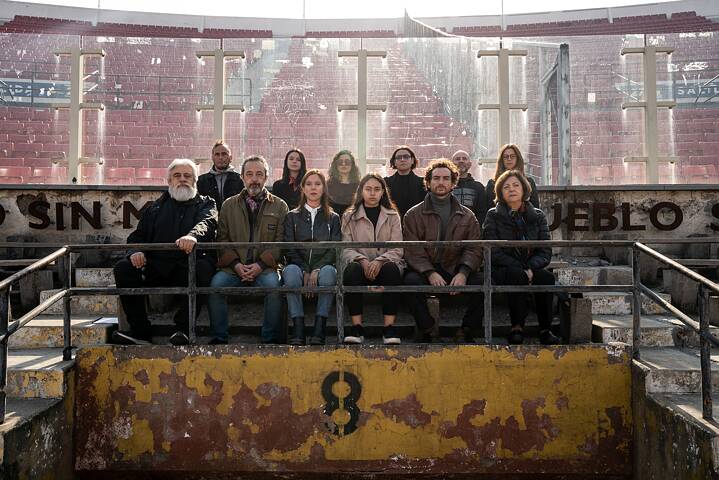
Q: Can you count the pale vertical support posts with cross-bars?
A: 5